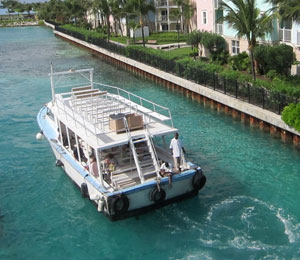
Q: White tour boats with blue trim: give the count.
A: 1